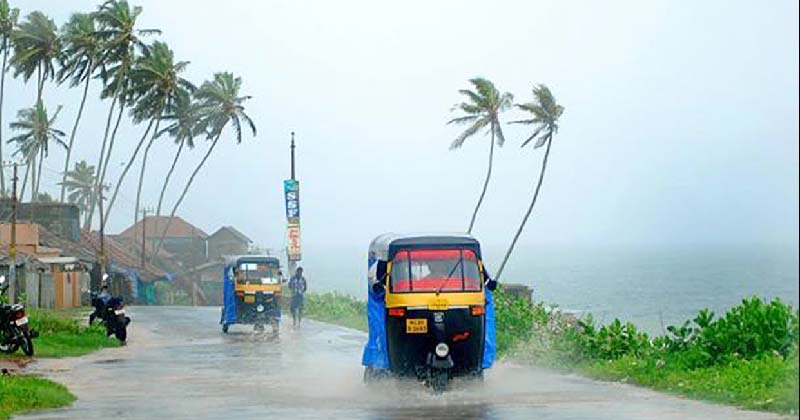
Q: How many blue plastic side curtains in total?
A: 3